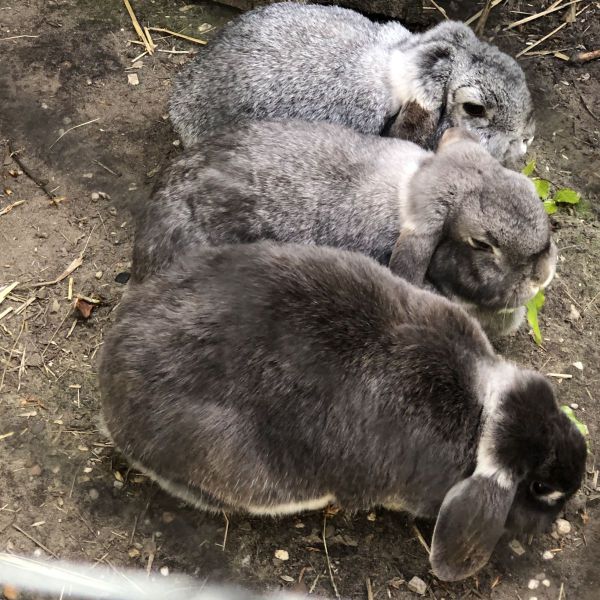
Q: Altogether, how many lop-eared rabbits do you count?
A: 3